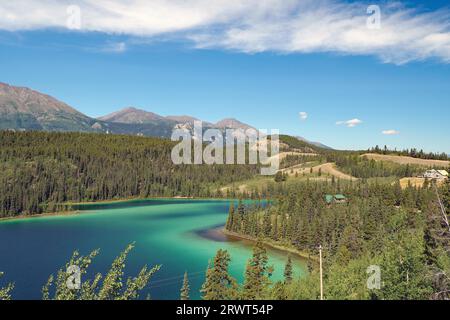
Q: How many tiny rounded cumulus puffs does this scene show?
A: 3